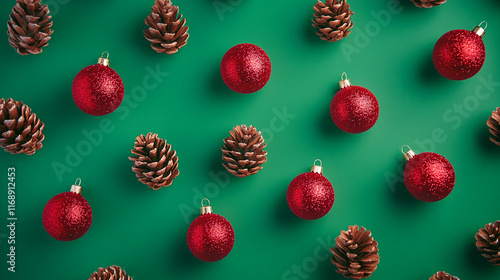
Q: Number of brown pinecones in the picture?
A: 12